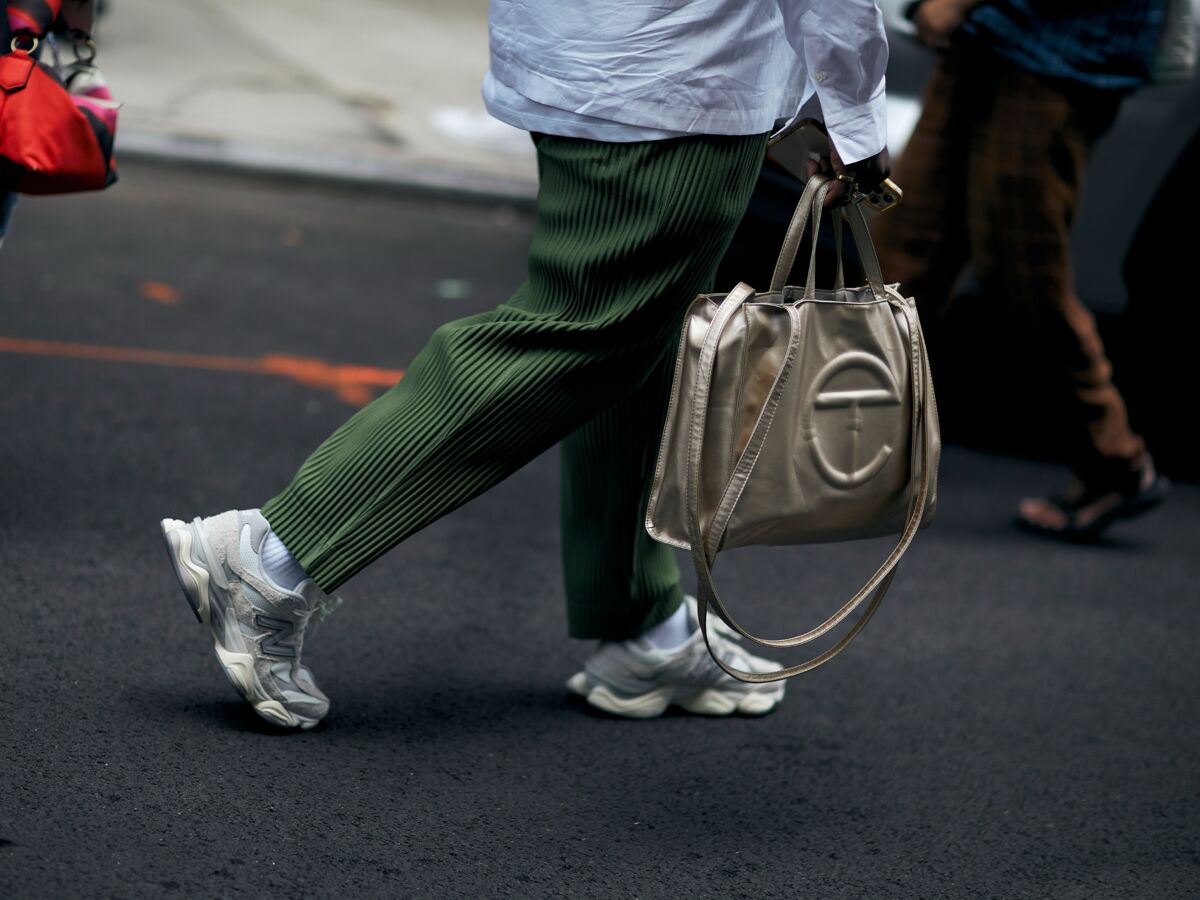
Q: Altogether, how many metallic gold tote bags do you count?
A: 1